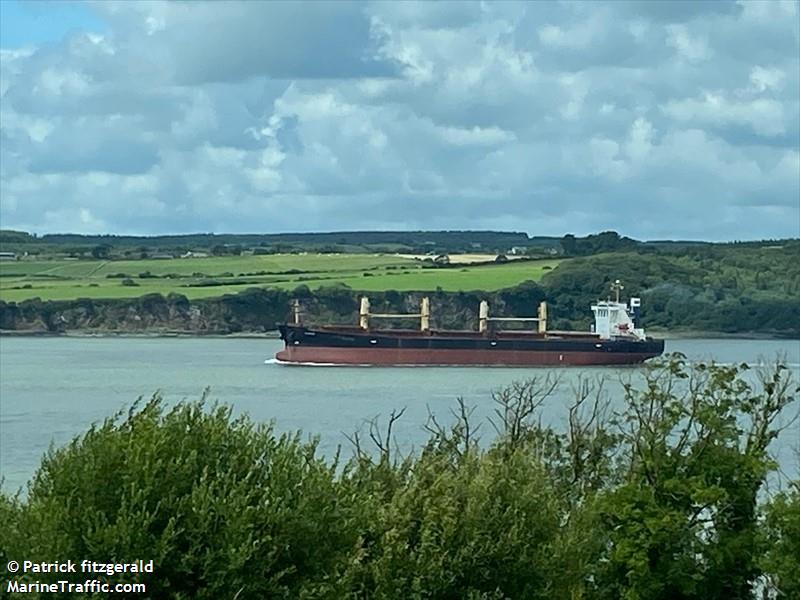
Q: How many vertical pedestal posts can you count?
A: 4